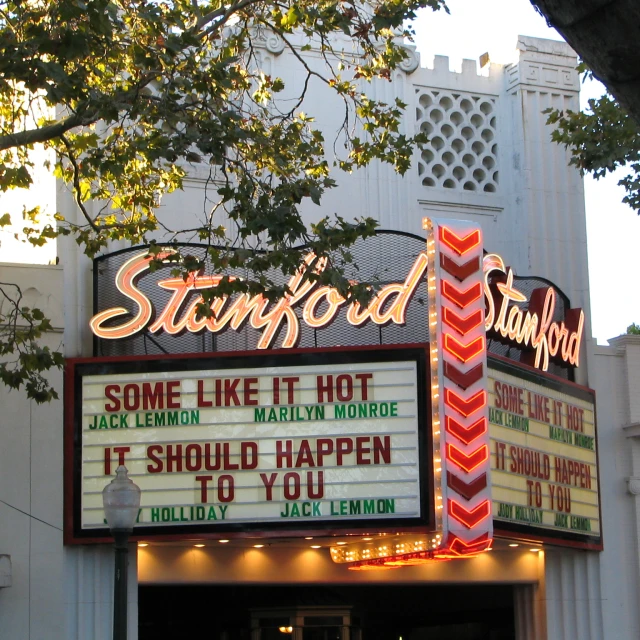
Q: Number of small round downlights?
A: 11